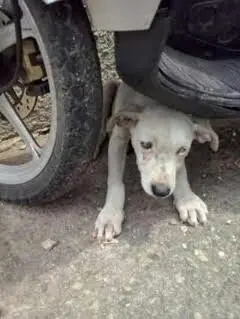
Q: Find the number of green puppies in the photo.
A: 0